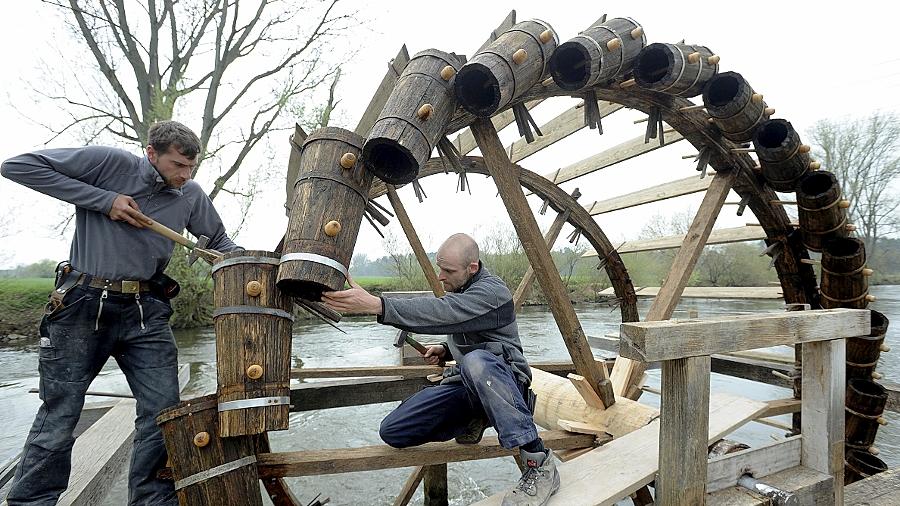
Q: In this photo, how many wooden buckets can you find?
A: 14